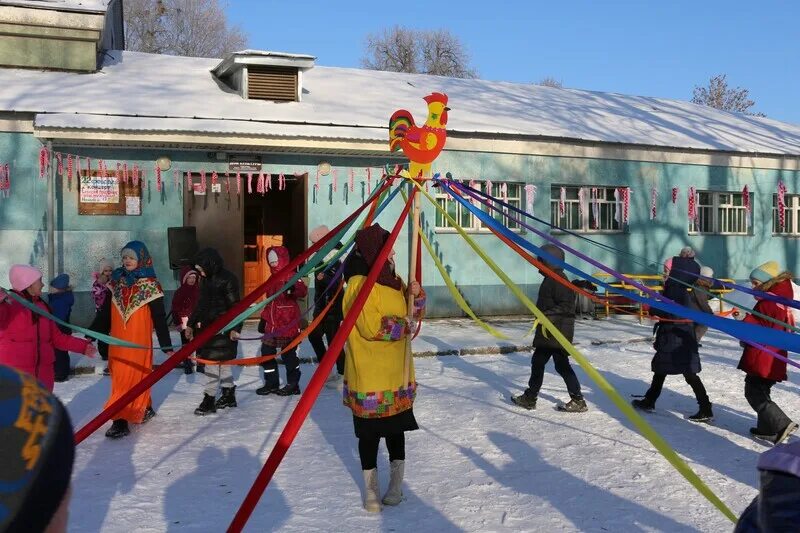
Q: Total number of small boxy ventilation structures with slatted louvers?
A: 1